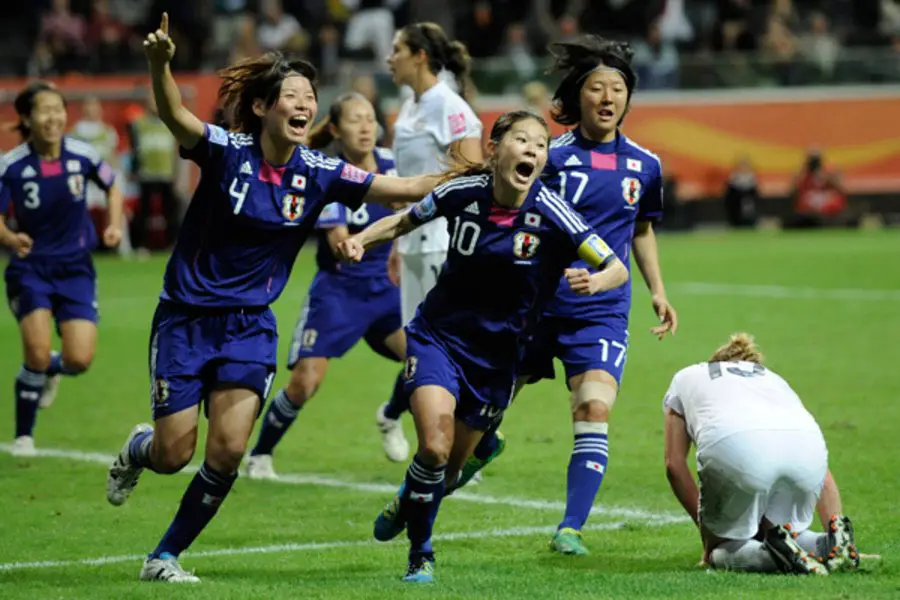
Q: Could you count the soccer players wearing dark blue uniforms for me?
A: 5